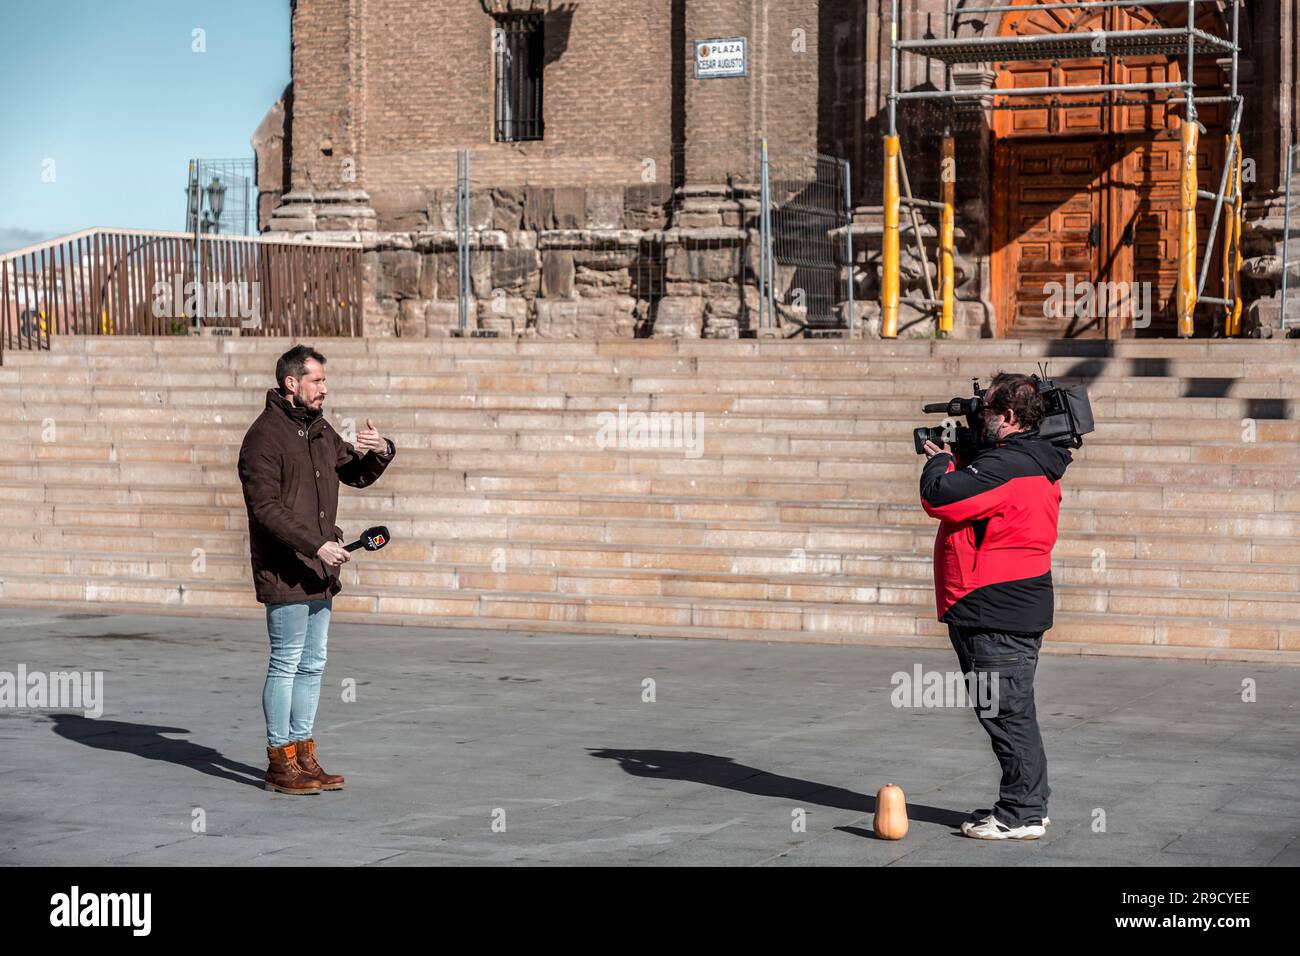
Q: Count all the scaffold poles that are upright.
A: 4